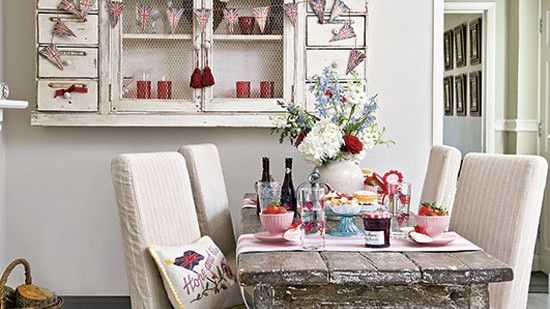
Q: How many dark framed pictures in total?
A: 6